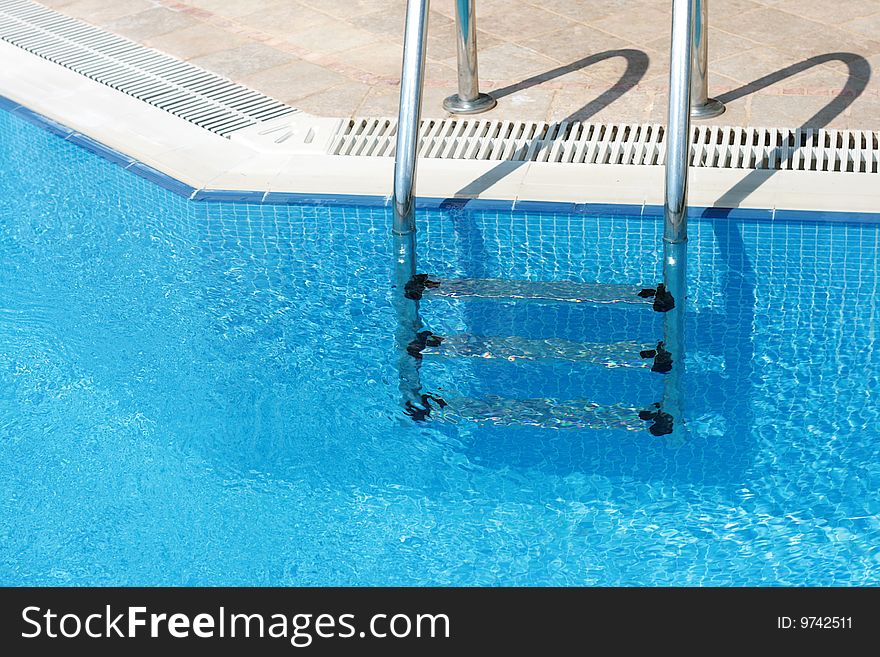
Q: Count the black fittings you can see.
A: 6